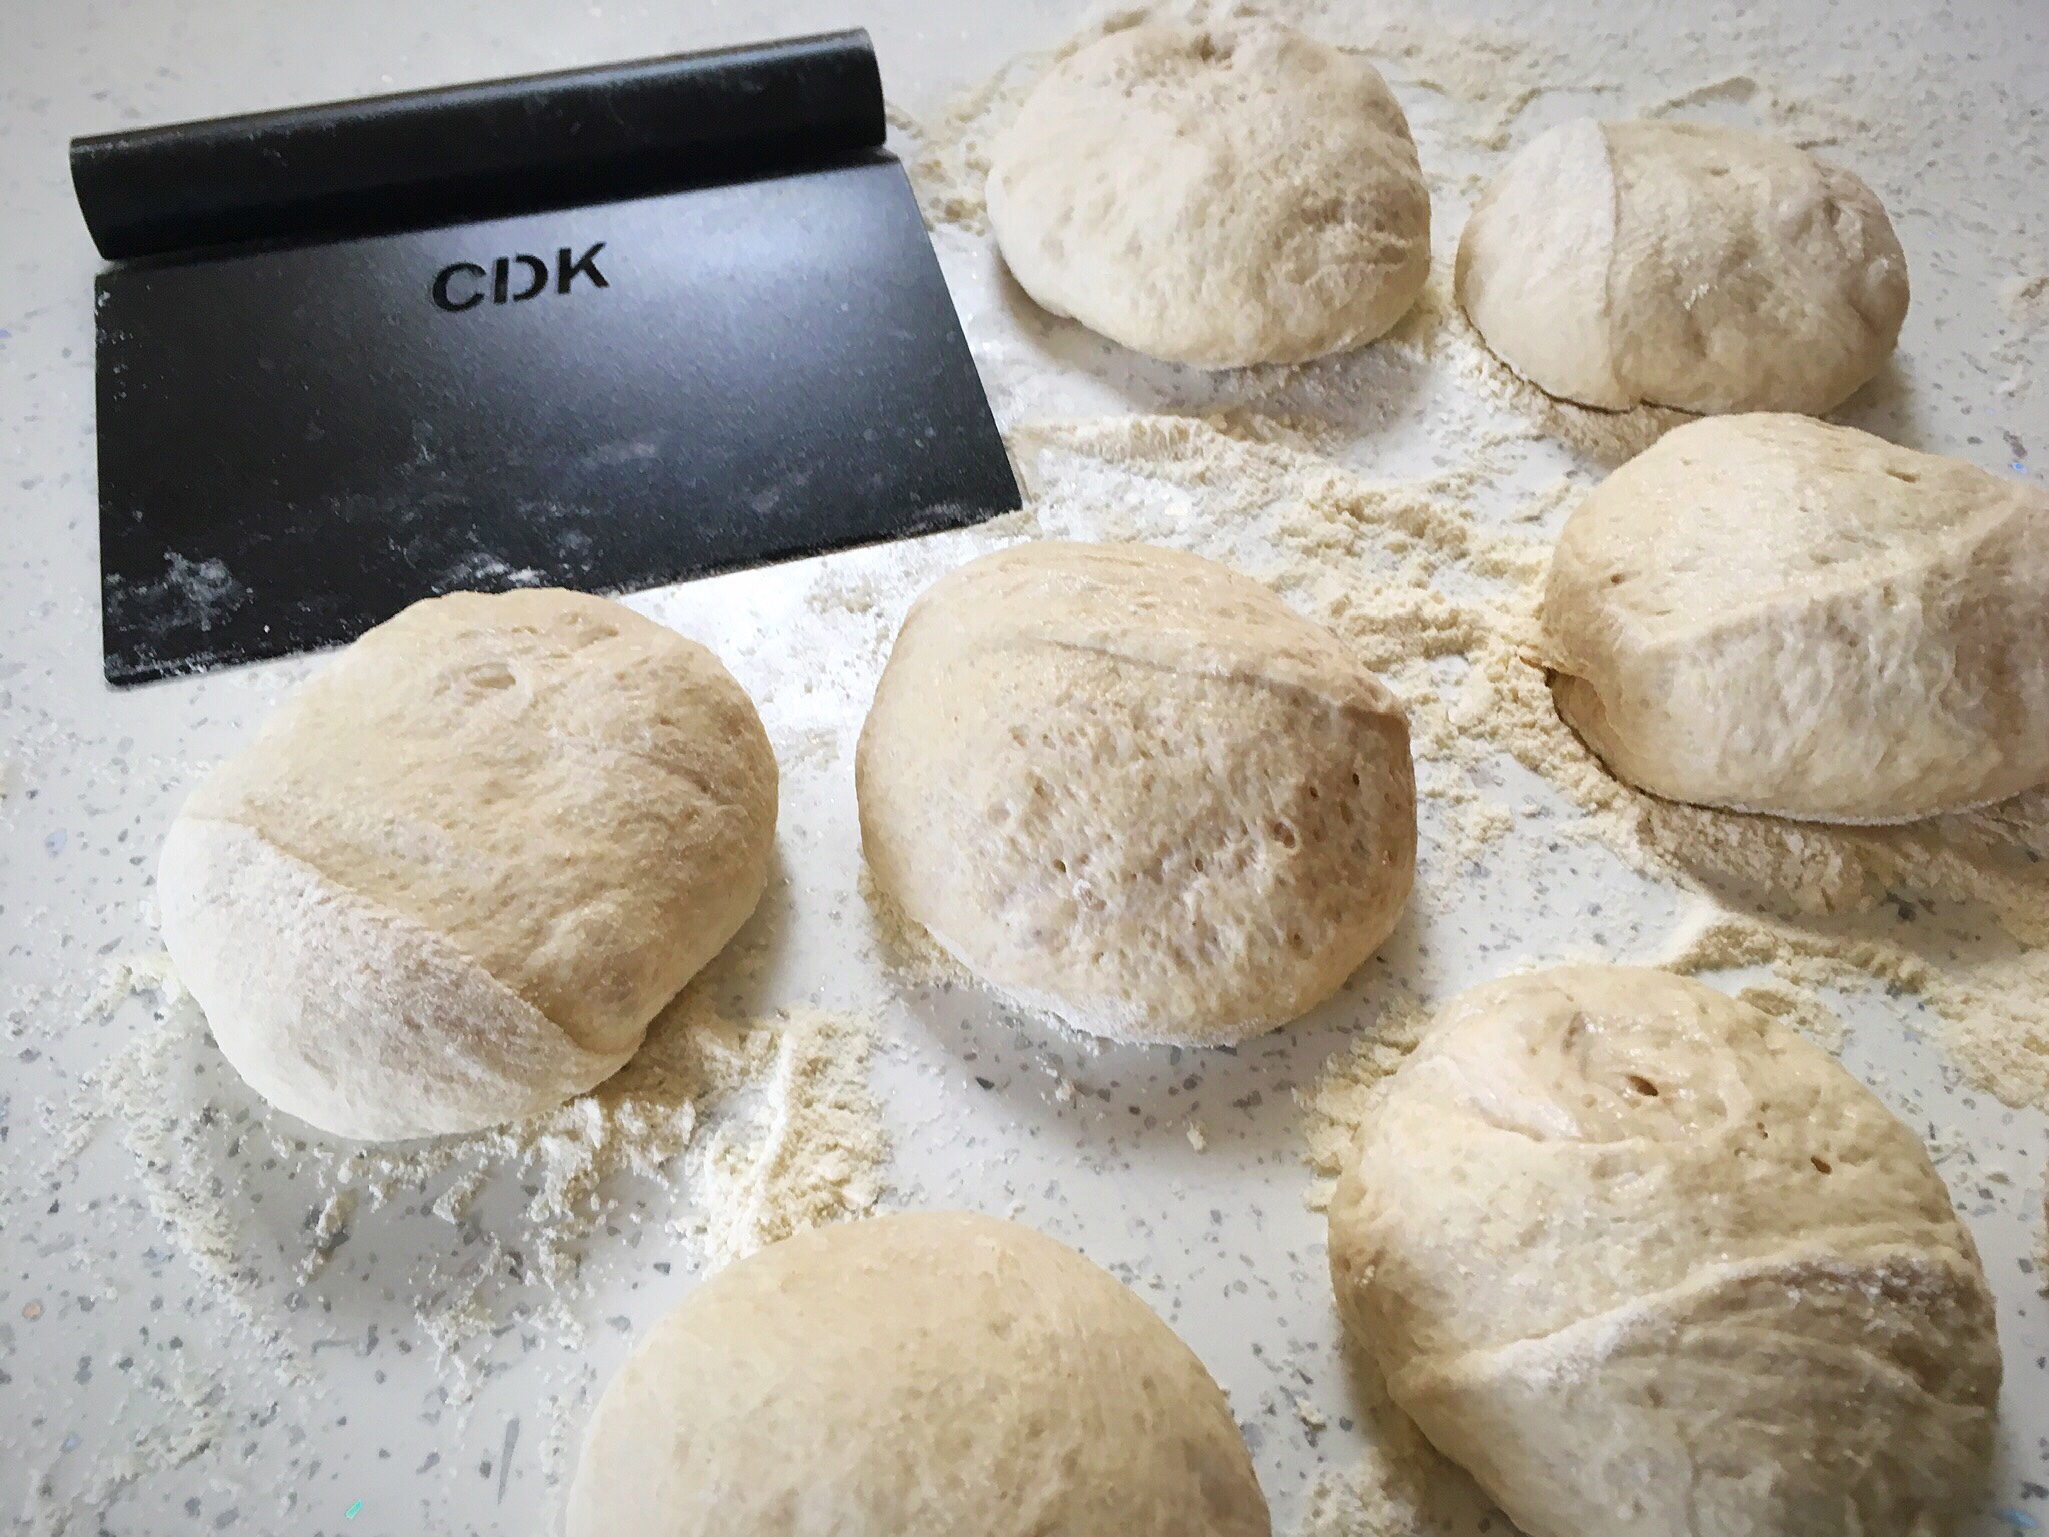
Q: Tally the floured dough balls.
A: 7